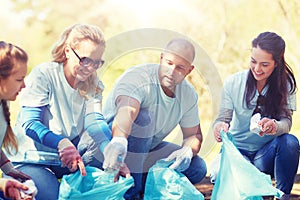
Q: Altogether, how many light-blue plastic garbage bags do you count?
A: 3